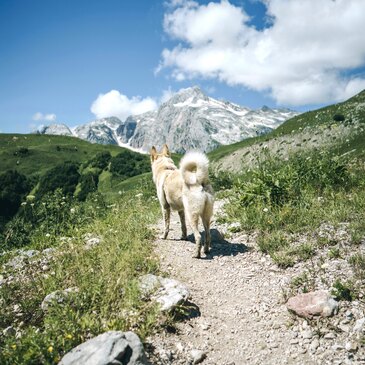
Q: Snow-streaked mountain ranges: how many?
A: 1